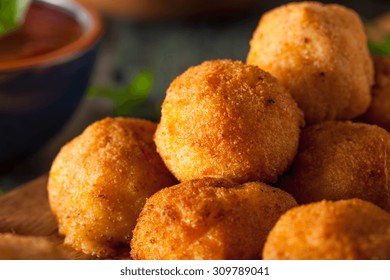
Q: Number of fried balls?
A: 7